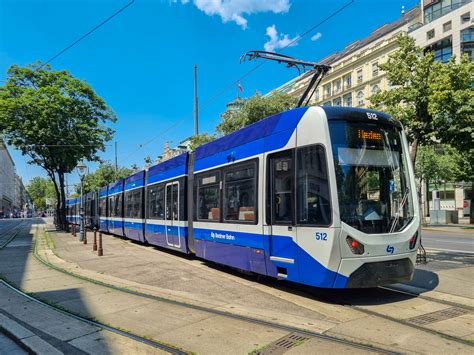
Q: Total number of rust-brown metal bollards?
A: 5